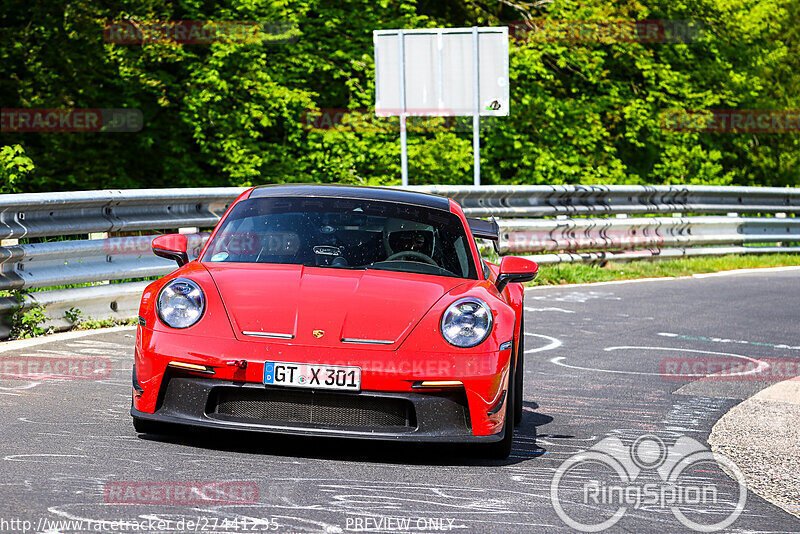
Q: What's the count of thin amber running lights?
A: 2